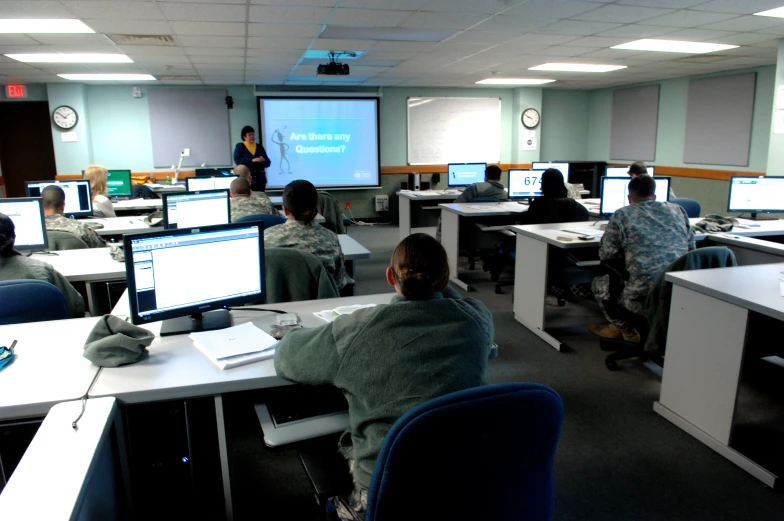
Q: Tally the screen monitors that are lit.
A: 12